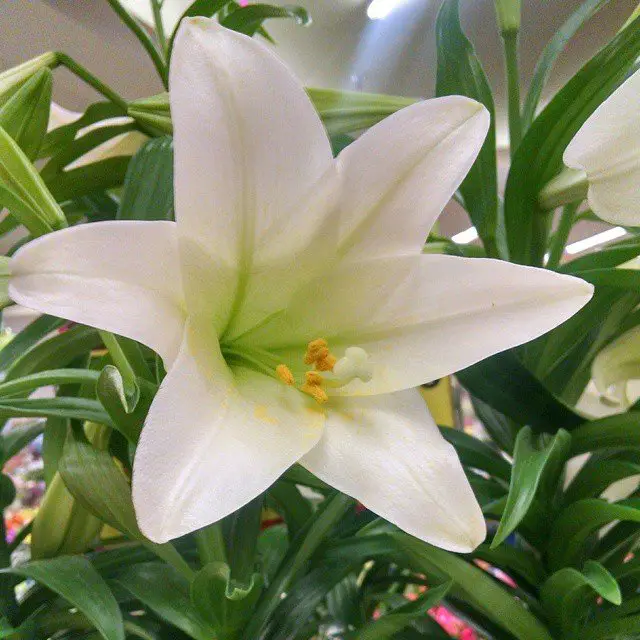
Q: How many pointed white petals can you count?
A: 6